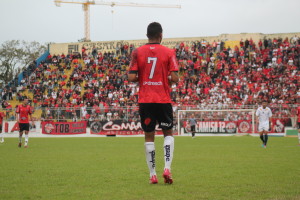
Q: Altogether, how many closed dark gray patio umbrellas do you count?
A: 0